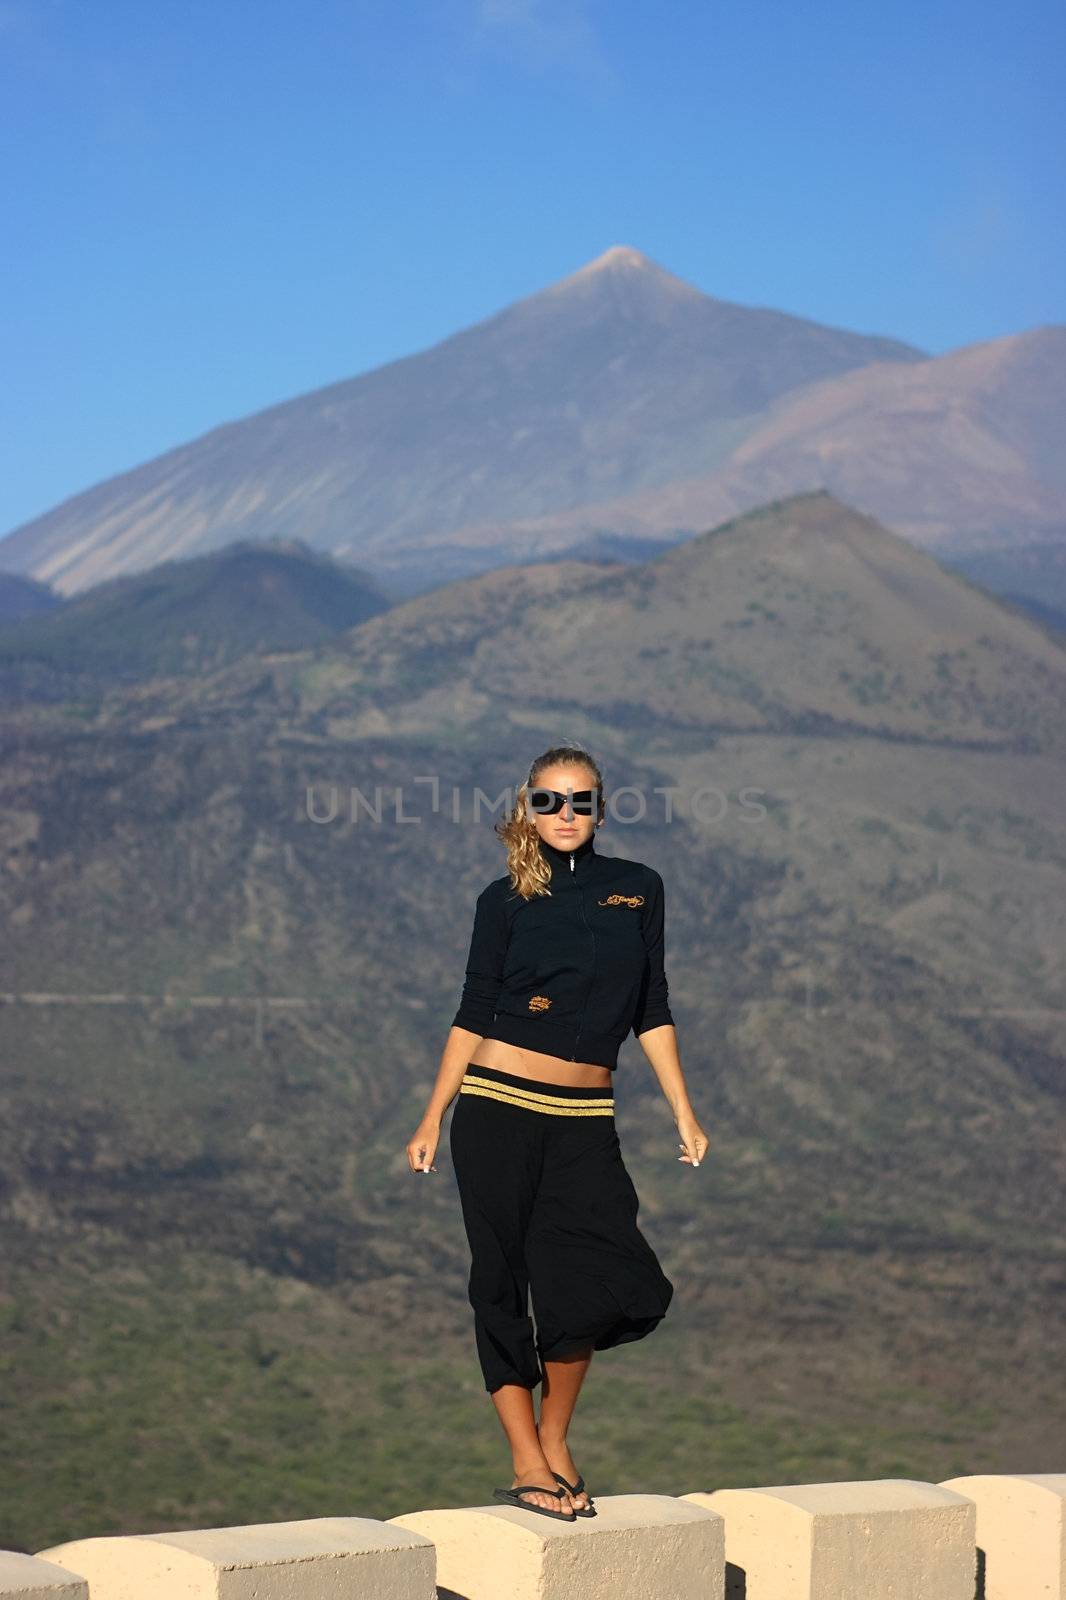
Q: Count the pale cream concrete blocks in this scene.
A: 5